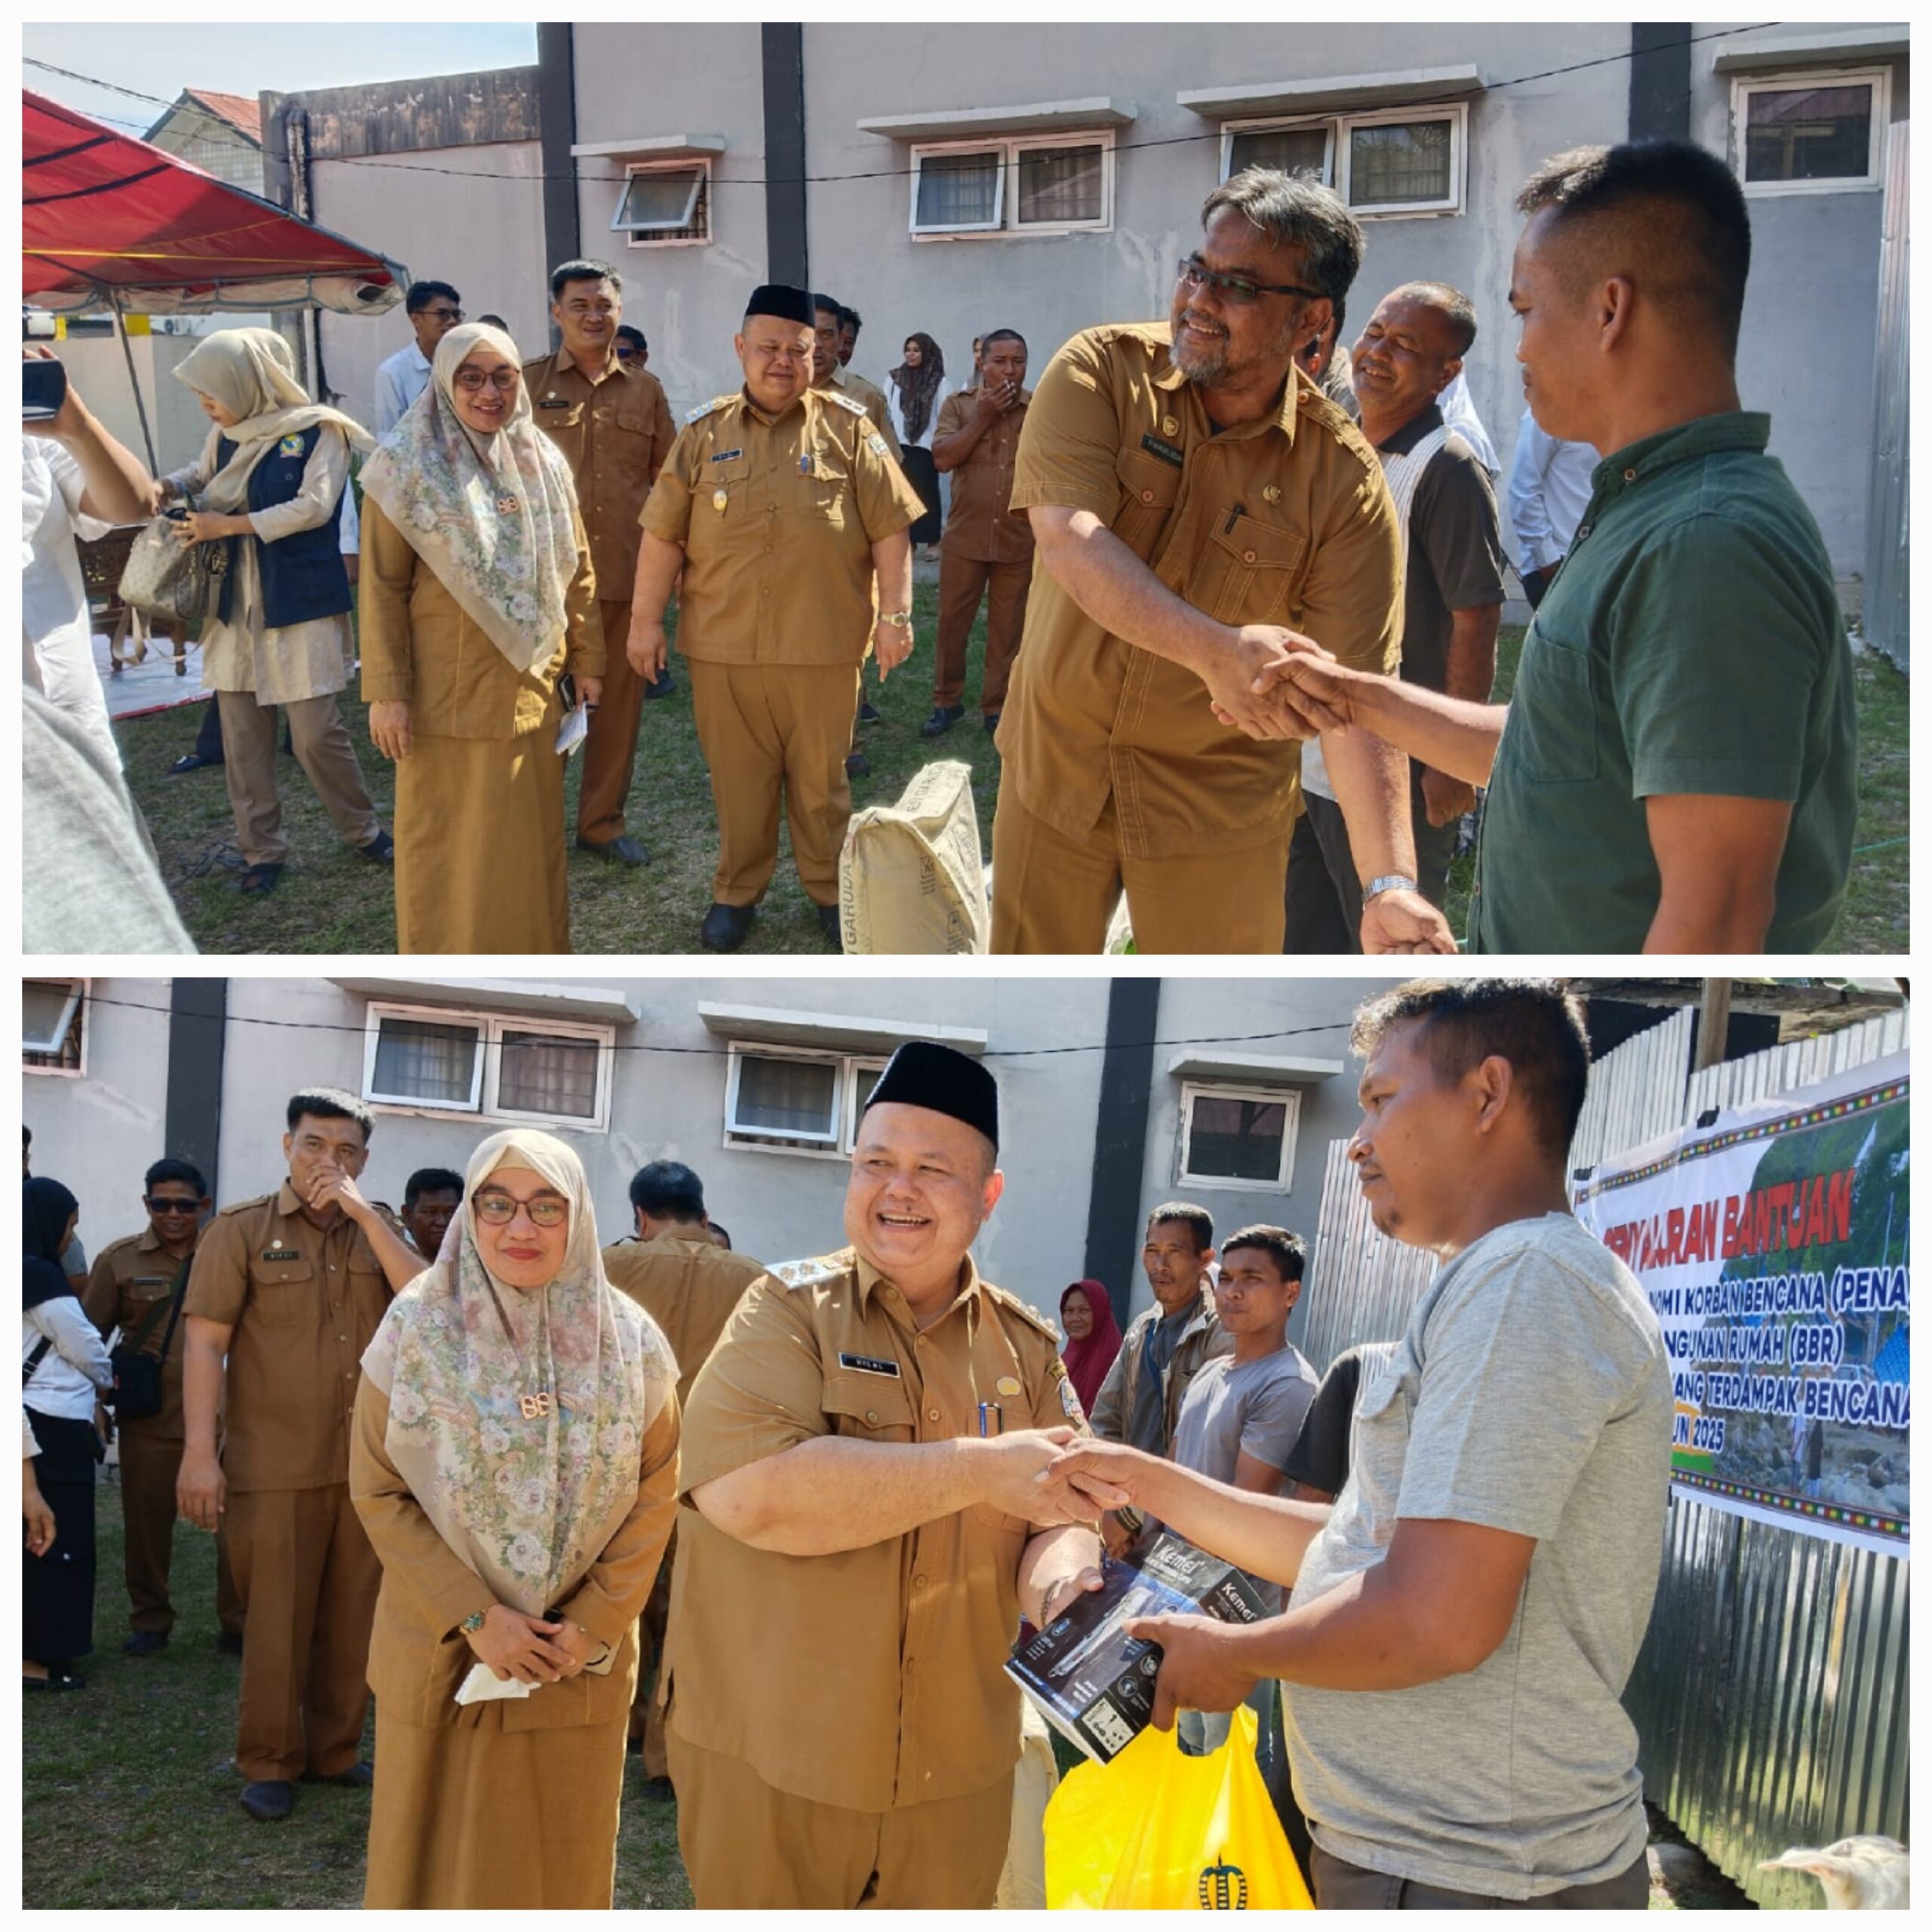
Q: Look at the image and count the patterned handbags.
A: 1